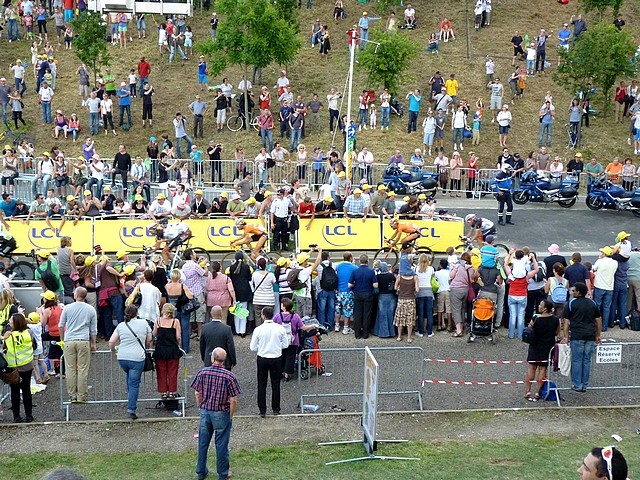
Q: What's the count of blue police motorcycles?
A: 3